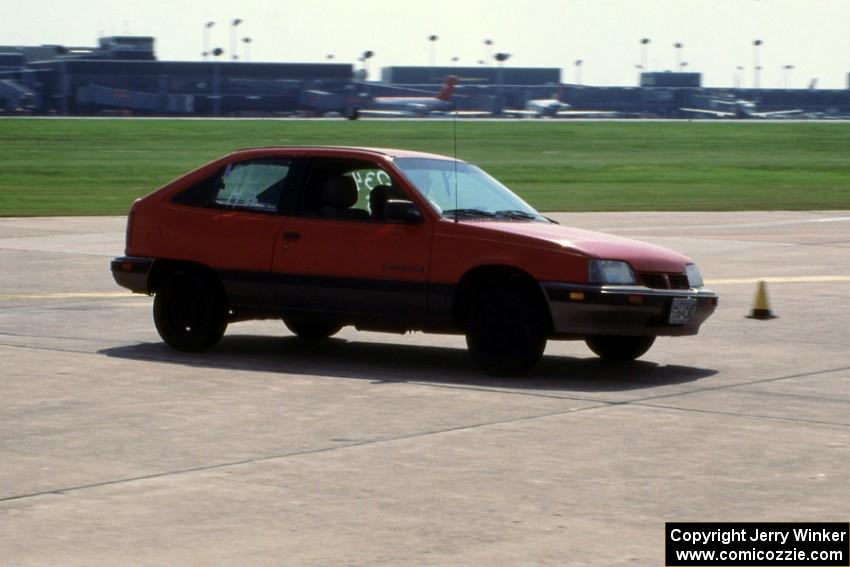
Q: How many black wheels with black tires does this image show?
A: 4